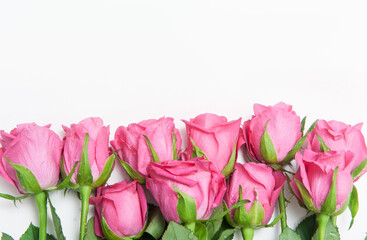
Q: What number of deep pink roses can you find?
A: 10